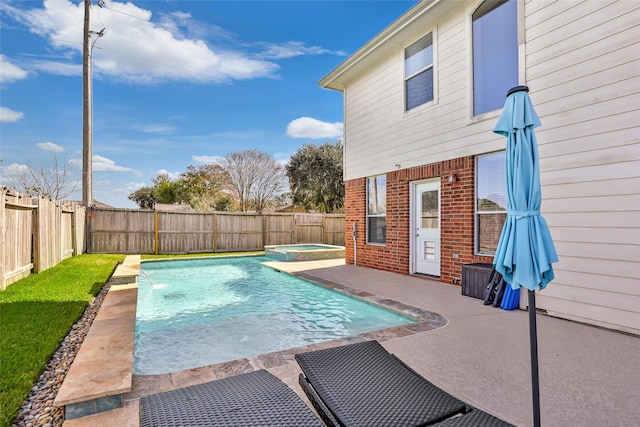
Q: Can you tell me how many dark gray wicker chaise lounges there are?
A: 2